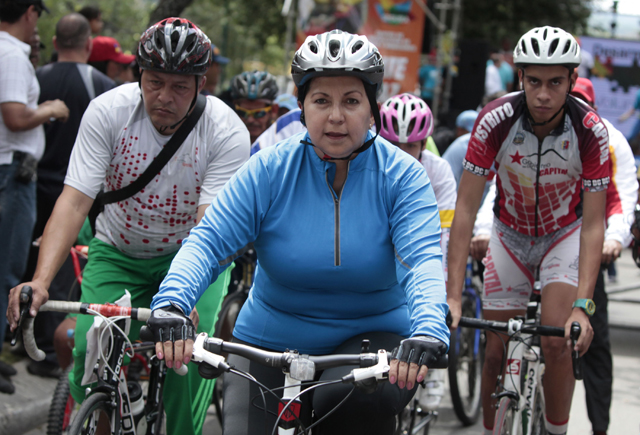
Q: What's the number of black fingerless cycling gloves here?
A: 2